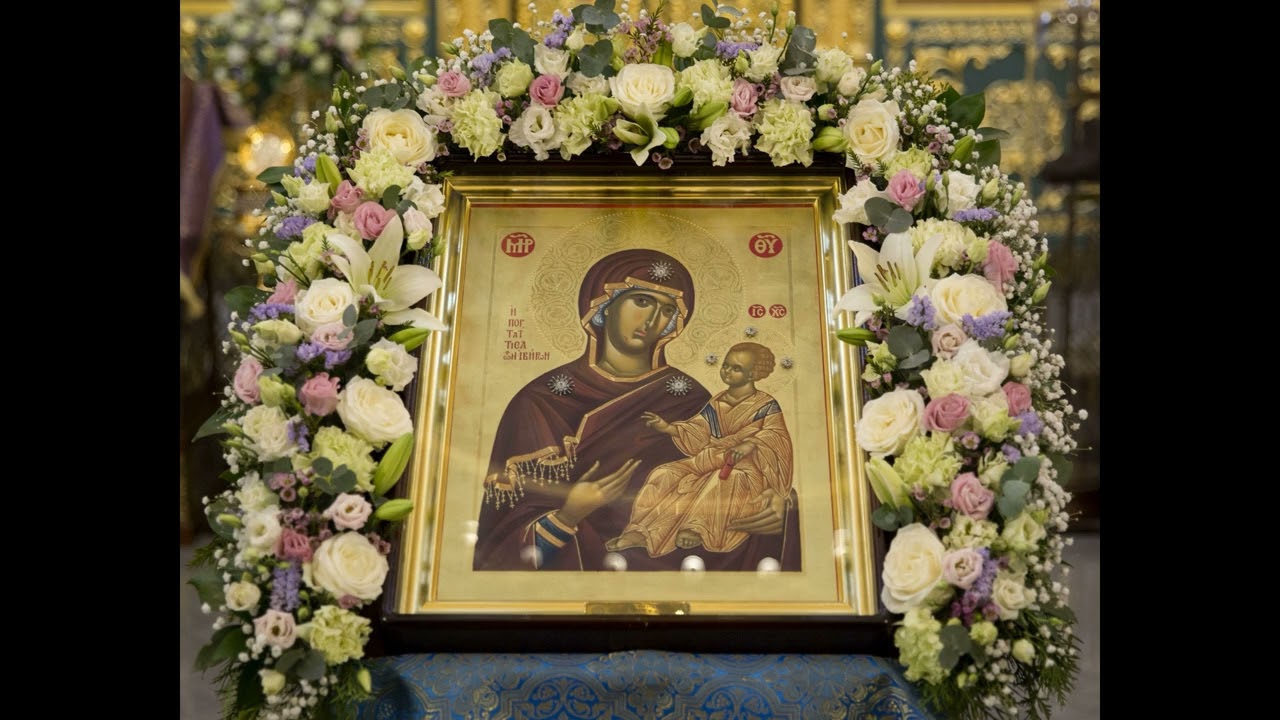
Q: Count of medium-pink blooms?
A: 14